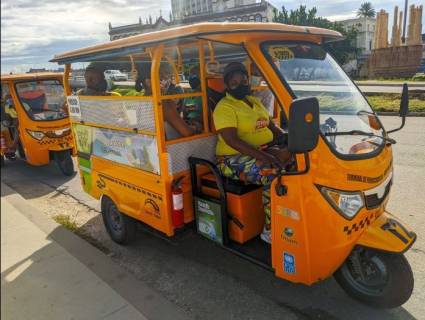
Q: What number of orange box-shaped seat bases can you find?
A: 1